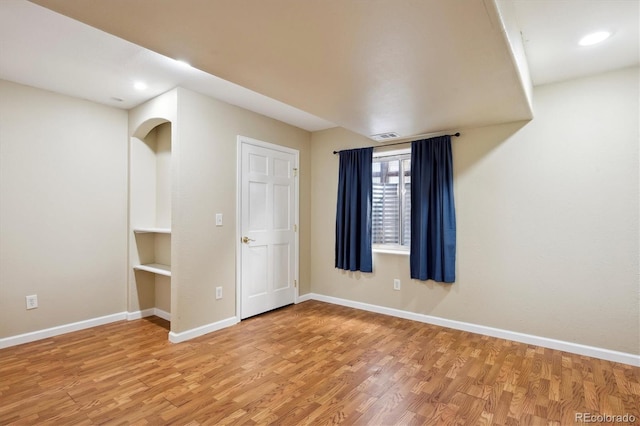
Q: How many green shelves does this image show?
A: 0